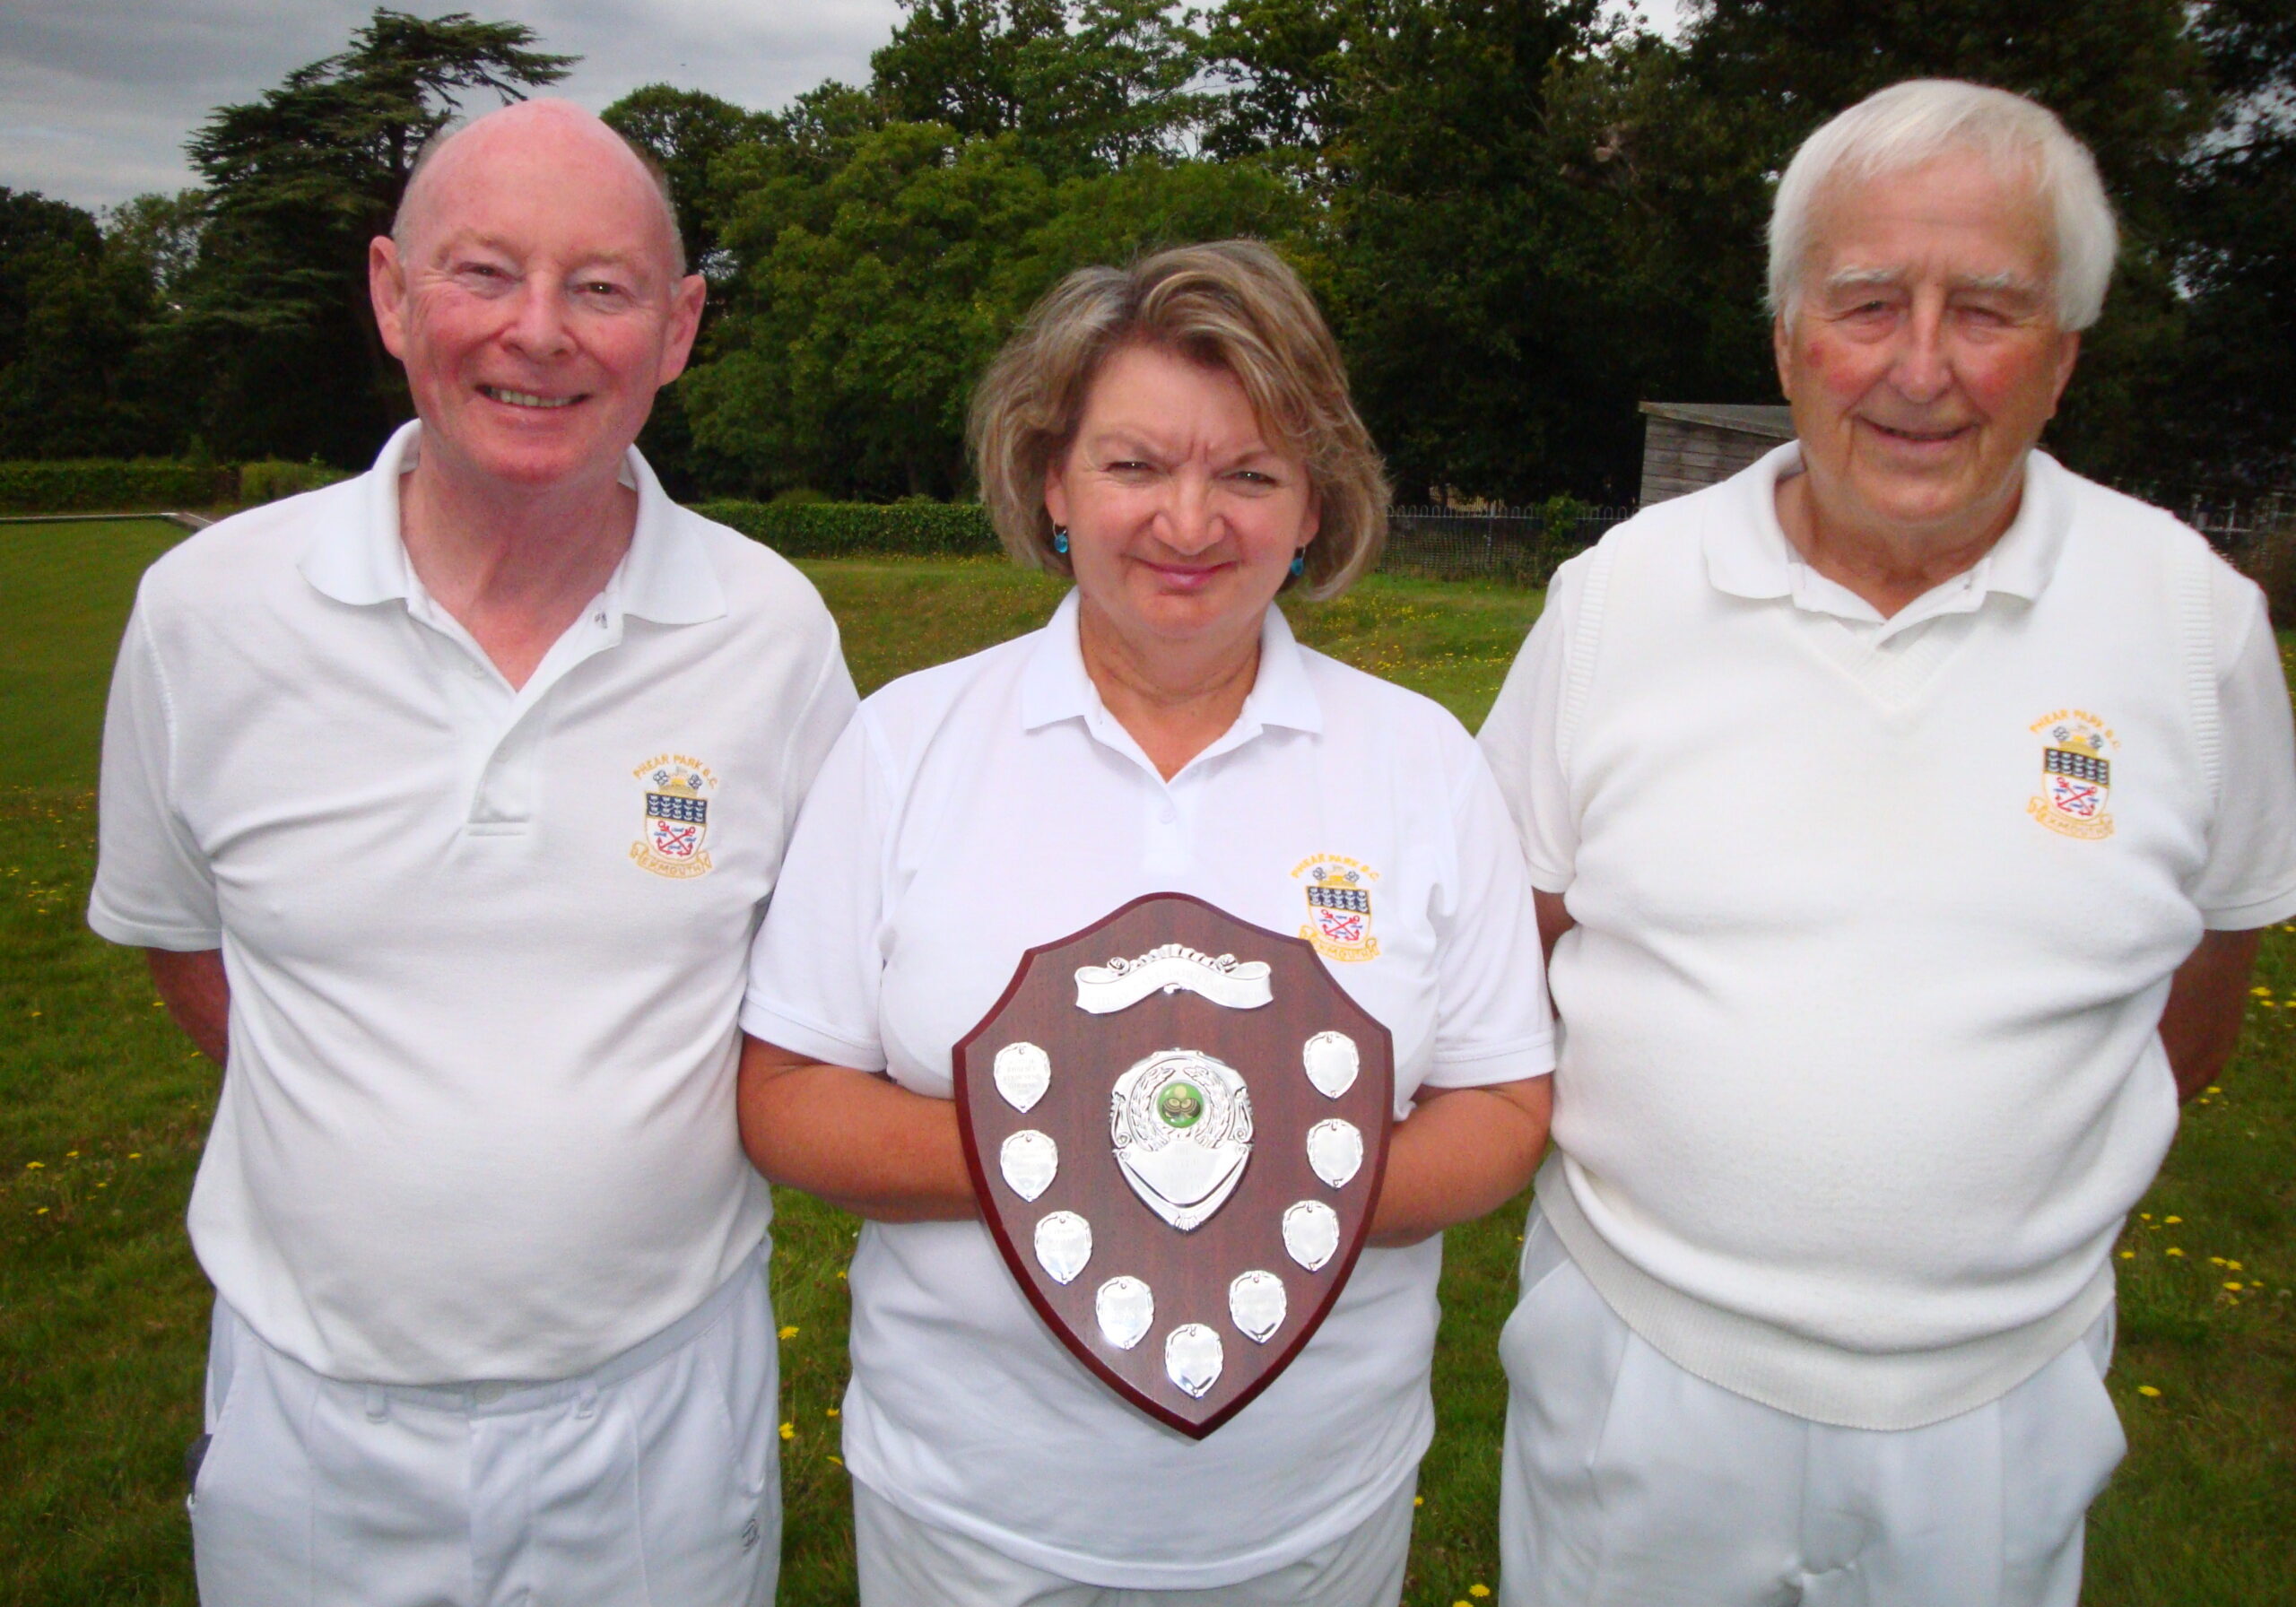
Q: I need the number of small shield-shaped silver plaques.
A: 9